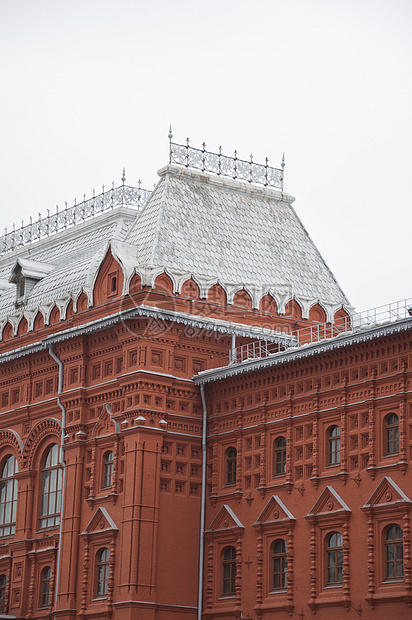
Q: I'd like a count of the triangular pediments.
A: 5